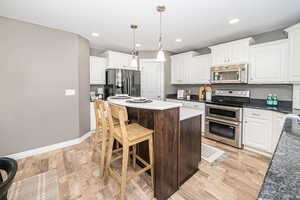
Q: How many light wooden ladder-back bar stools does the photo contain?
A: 2